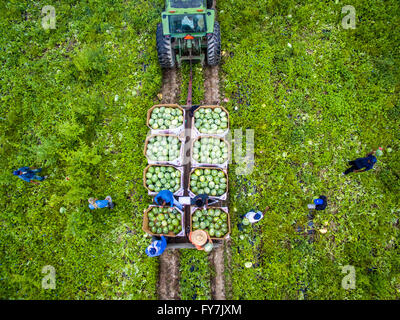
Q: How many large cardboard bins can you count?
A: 8